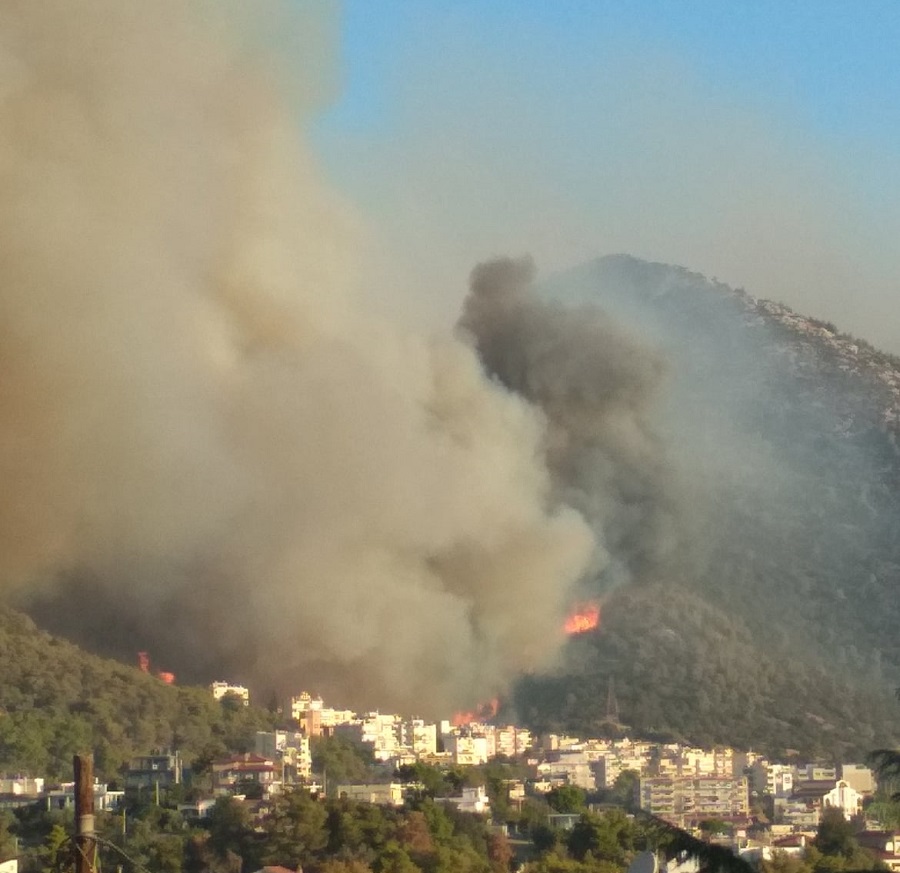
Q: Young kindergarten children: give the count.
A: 0